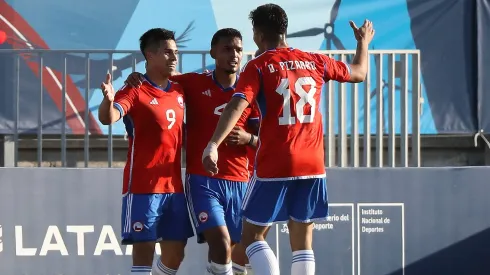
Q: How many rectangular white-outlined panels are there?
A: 2